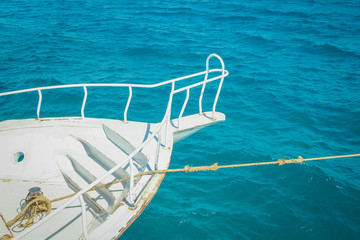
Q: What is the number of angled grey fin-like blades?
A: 4